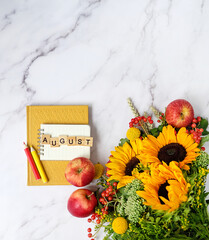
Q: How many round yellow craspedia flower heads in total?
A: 2